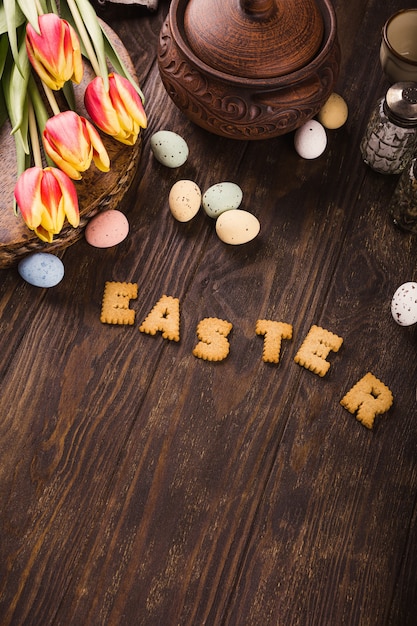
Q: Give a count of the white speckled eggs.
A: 2